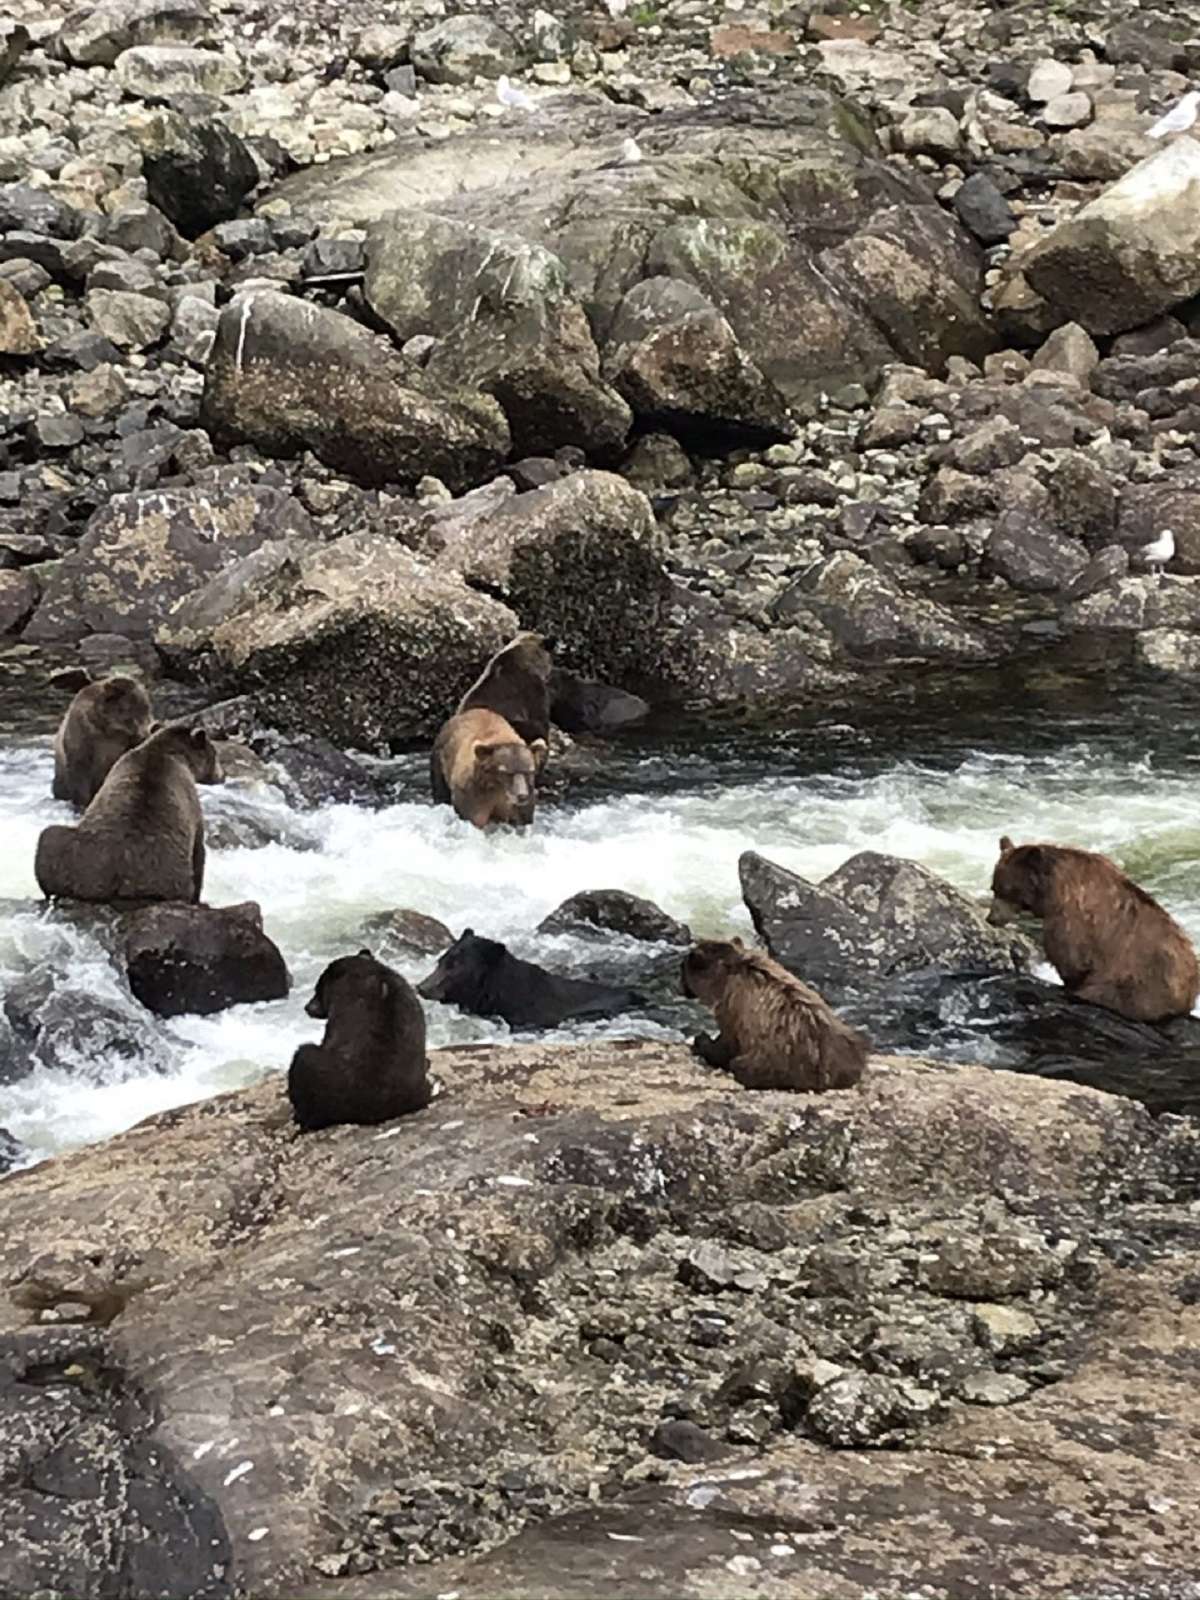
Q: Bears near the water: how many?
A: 8